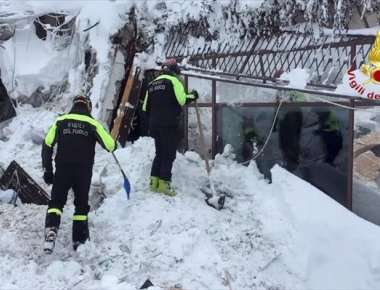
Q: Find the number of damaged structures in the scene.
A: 1